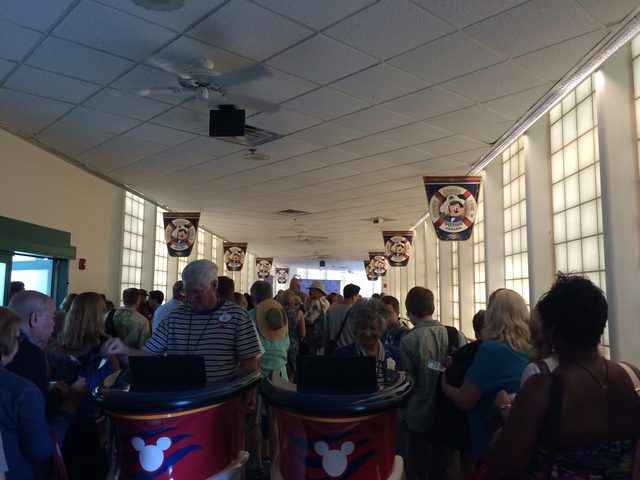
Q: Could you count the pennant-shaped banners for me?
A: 8